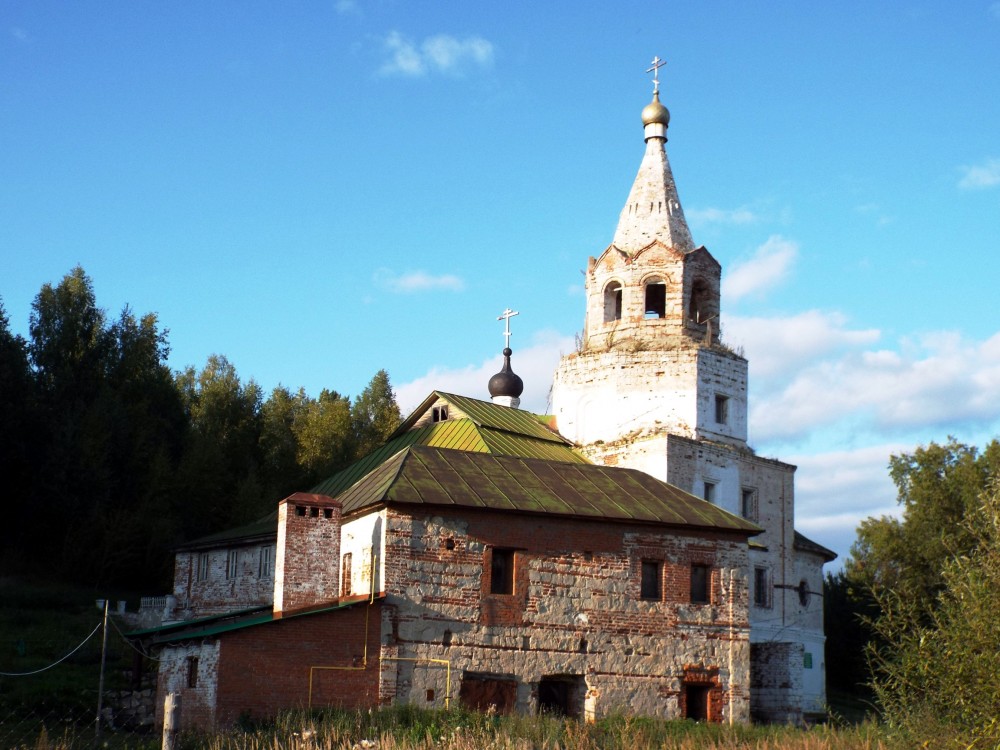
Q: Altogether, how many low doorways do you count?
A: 3